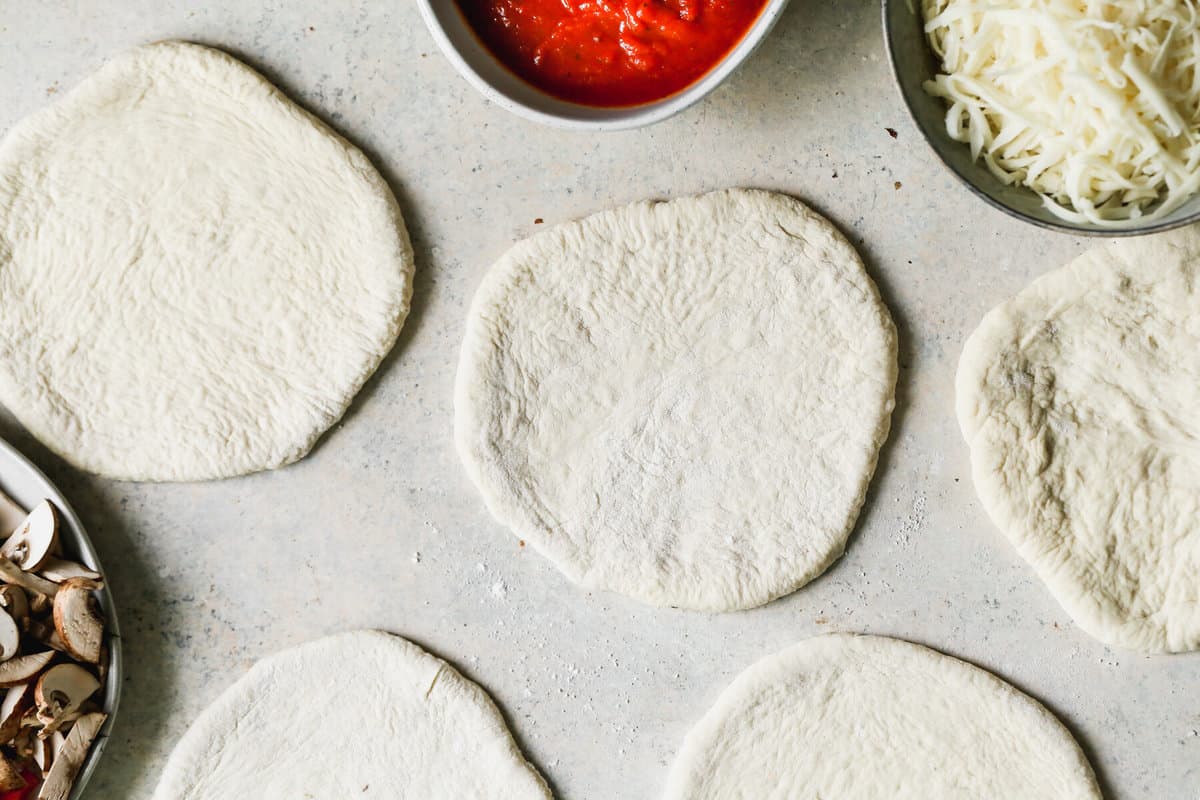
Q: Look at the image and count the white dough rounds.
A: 5